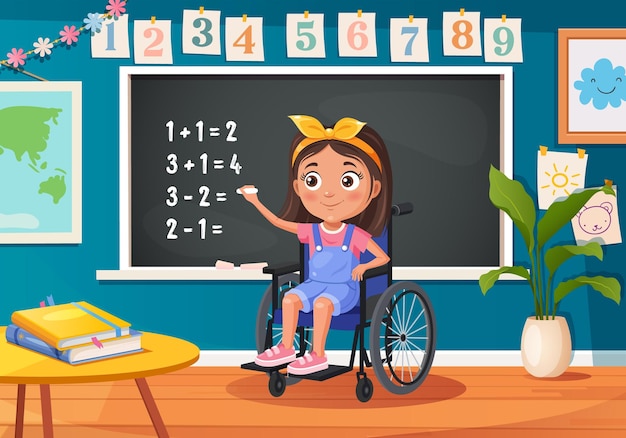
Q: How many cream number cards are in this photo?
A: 9